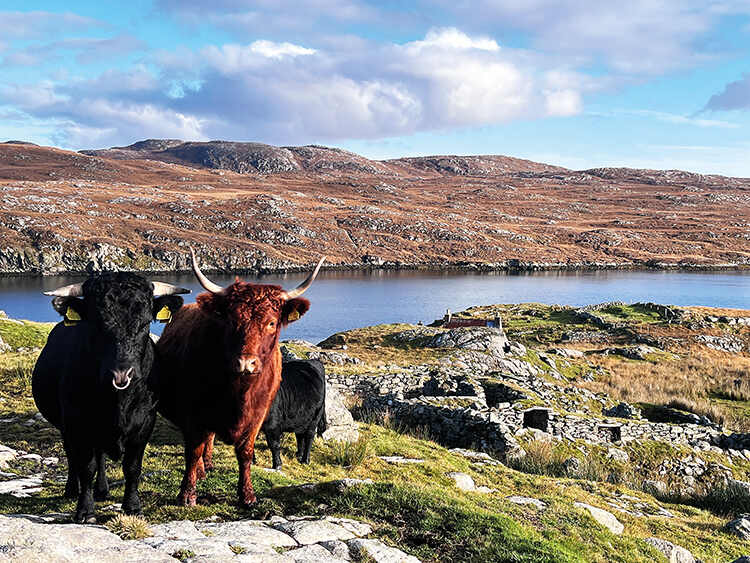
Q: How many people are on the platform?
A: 0